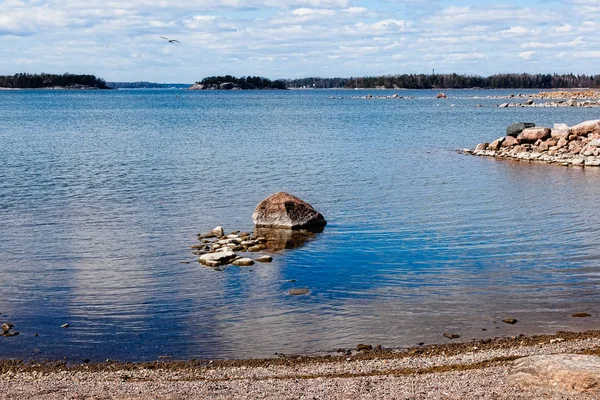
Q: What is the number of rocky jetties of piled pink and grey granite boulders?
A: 1